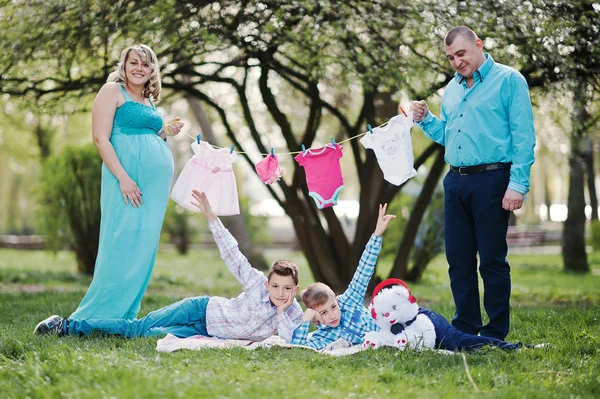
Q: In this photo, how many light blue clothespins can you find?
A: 6